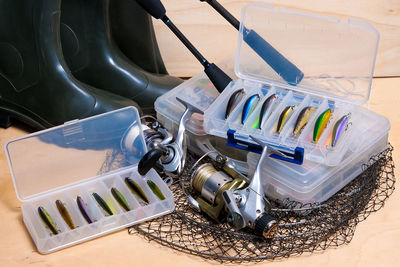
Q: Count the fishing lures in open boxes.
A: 14